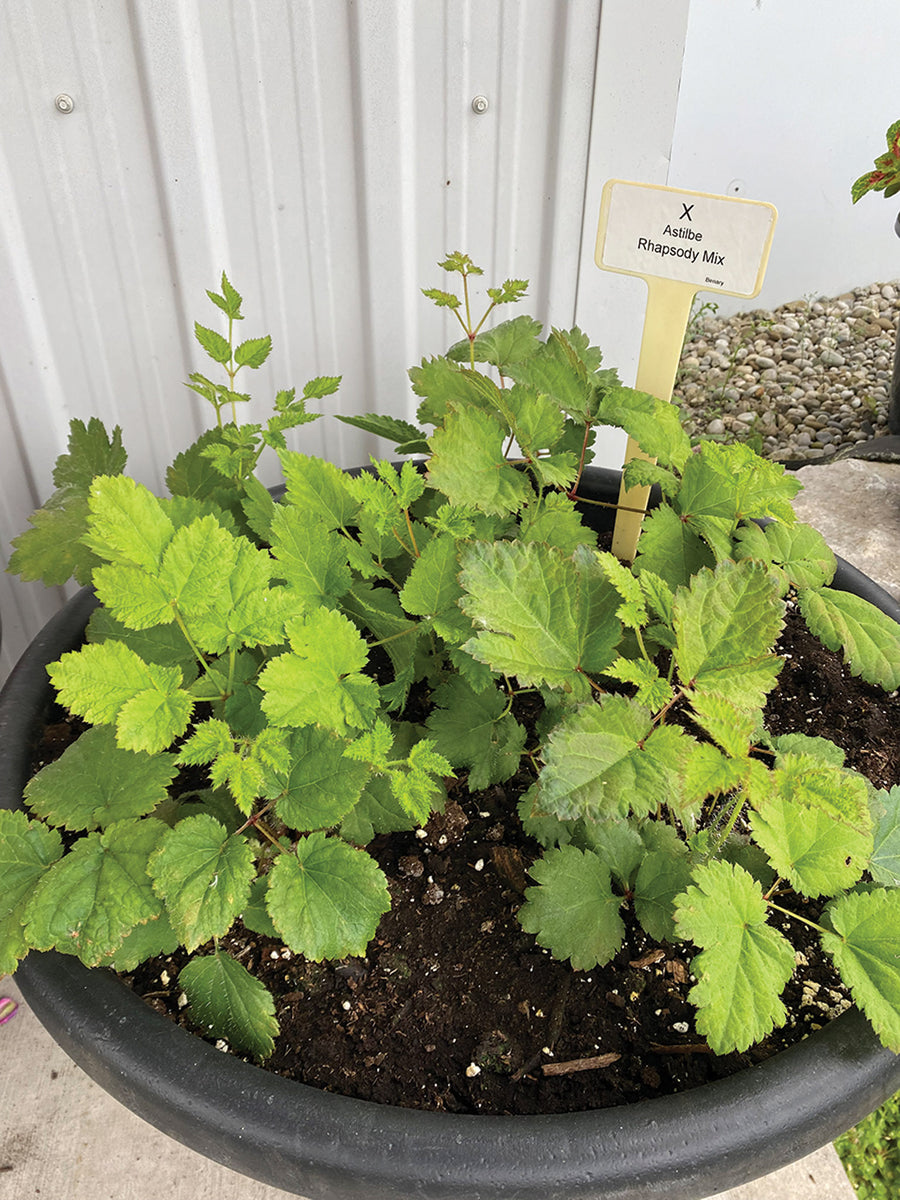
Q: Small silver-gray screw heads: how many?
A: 2